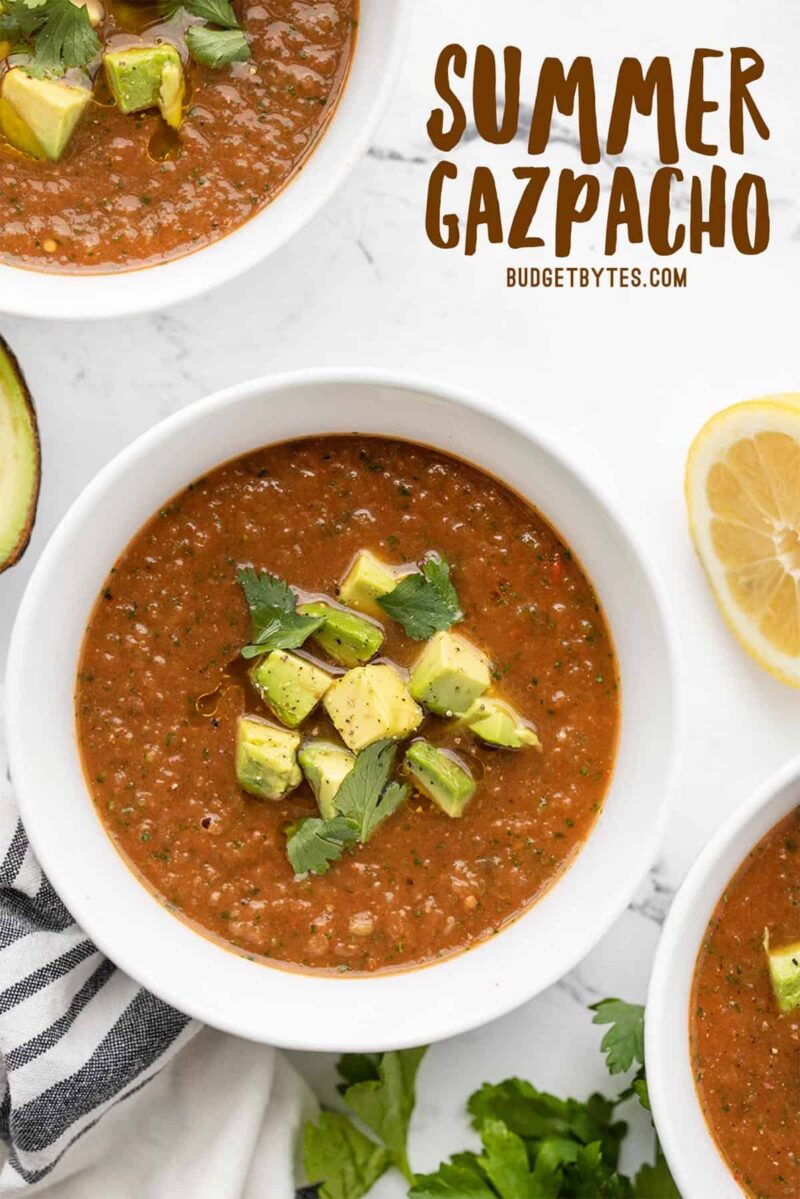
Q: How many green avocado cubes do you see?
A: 12